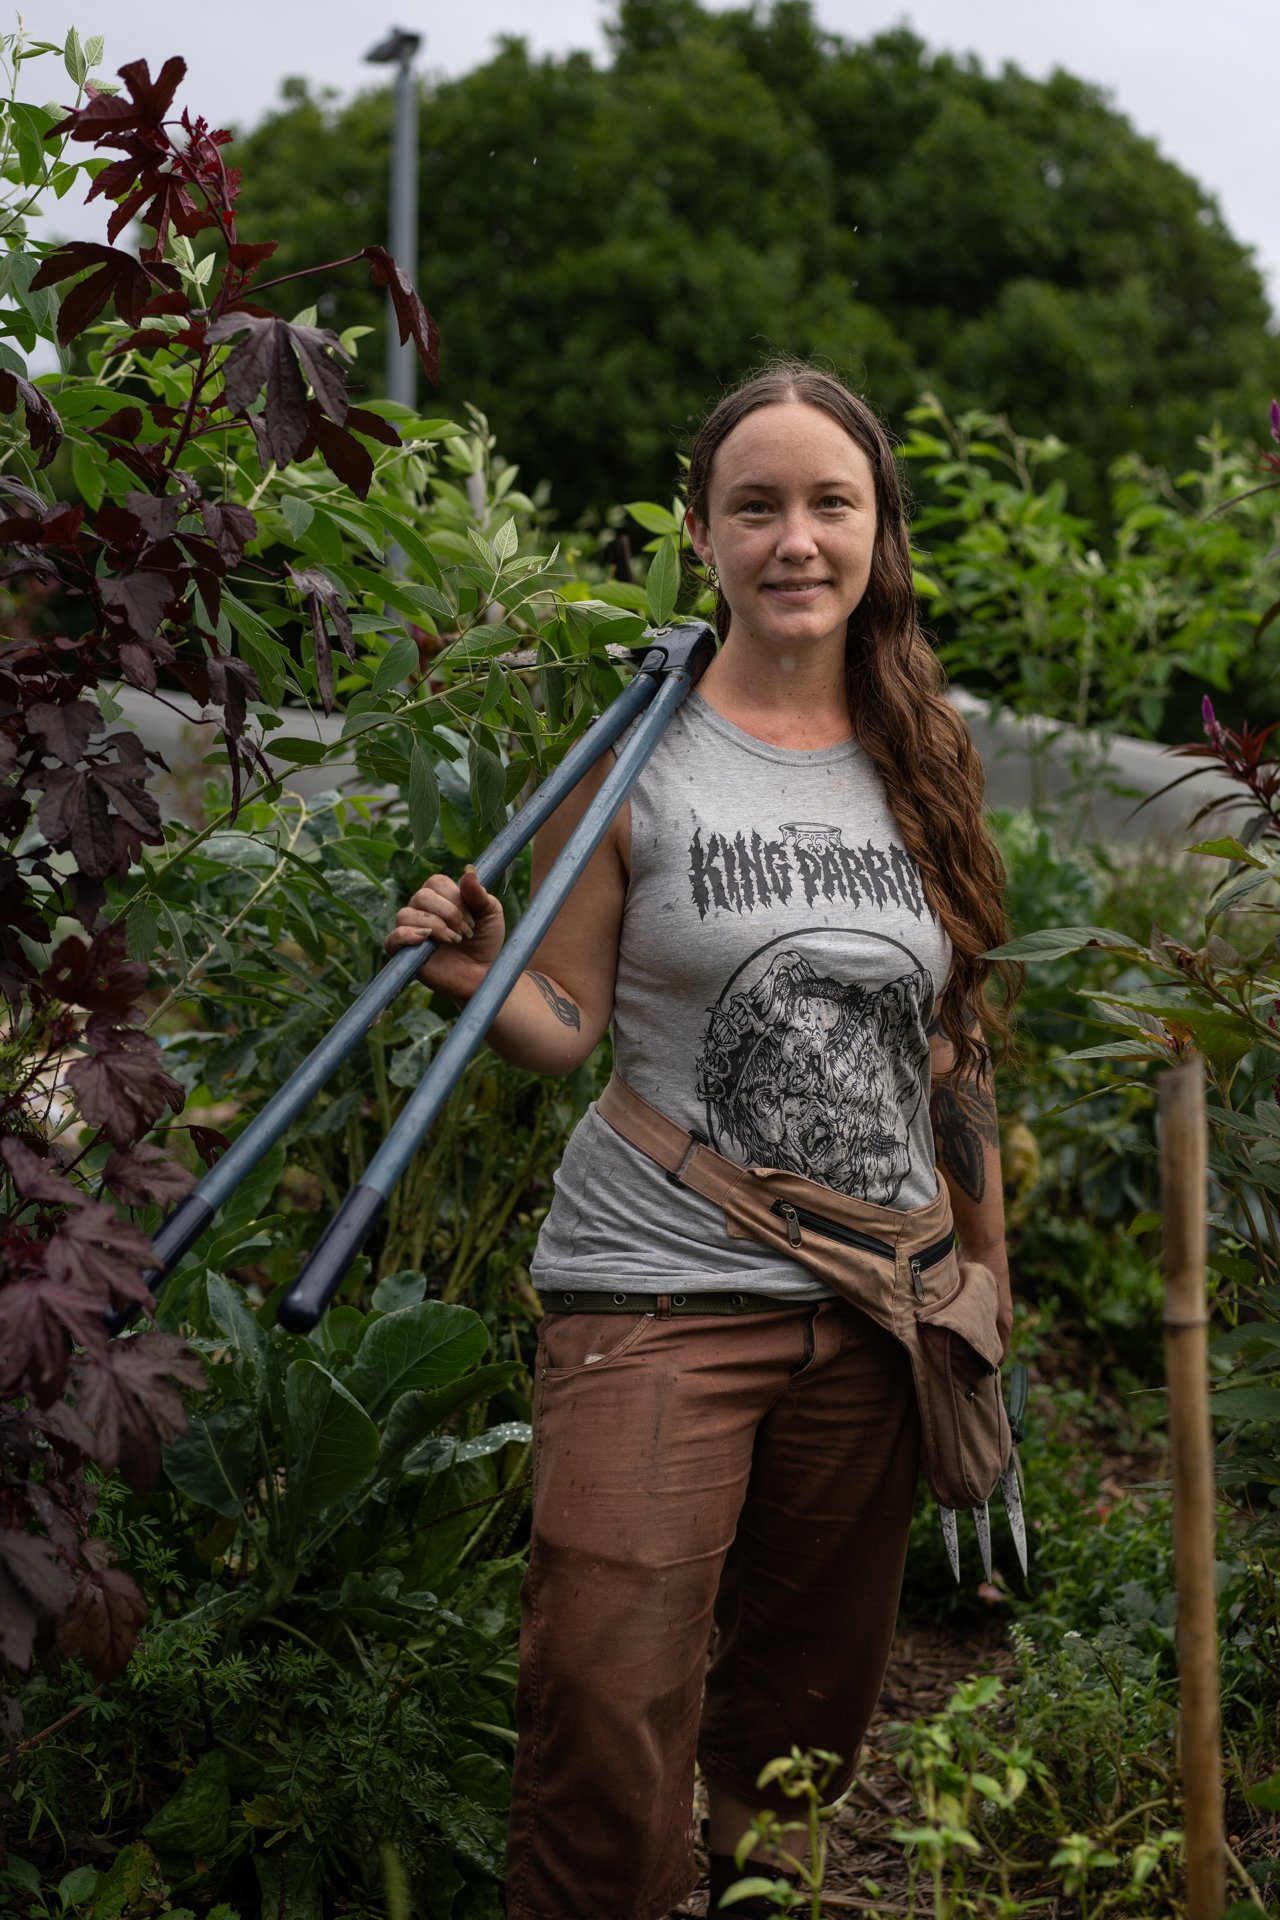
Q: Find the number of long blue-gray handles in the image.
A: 2